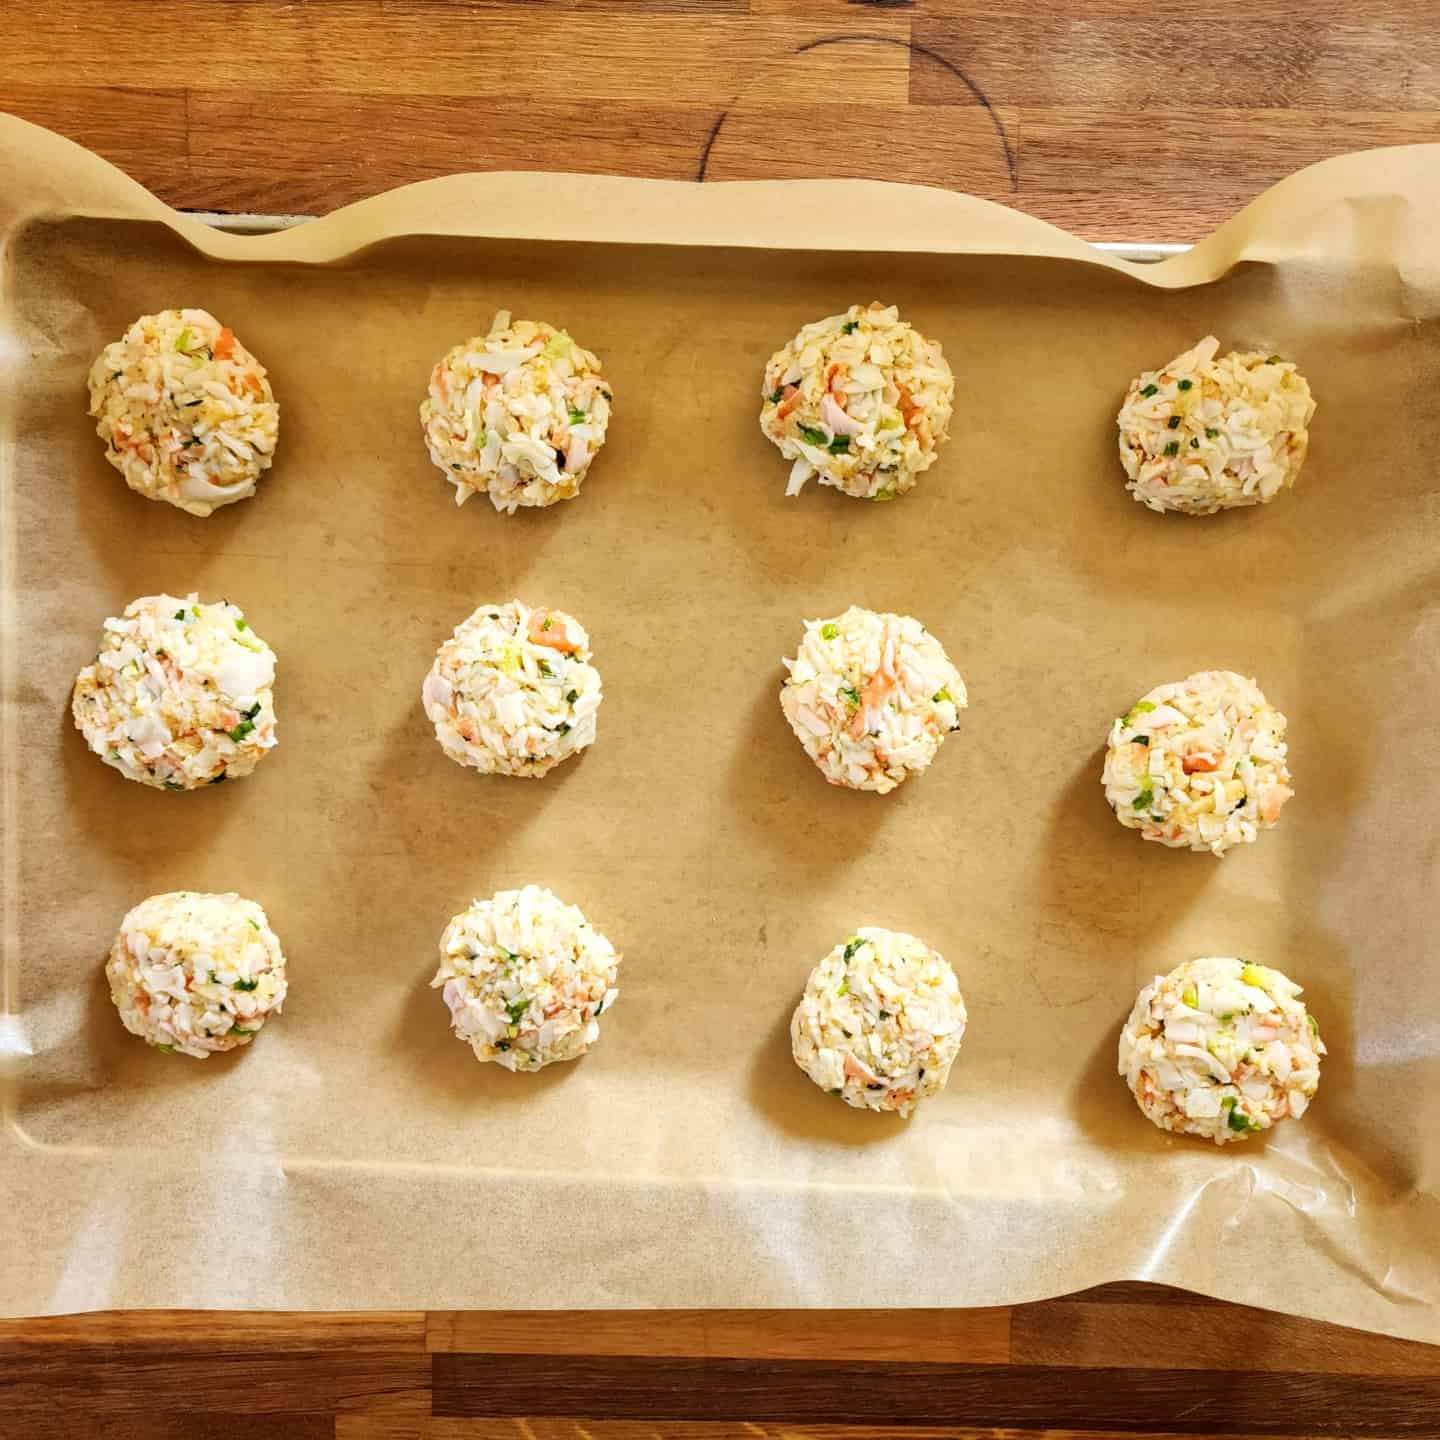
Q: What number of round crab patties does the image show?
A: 12